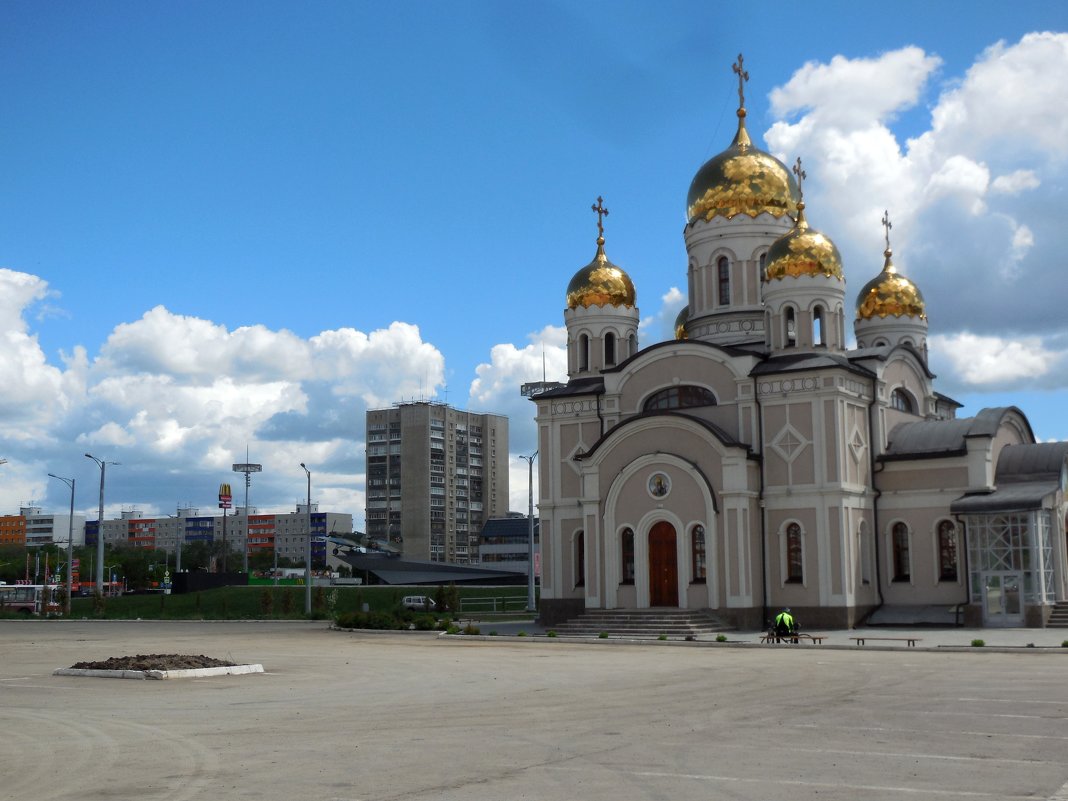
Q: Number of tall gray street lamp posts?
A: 4